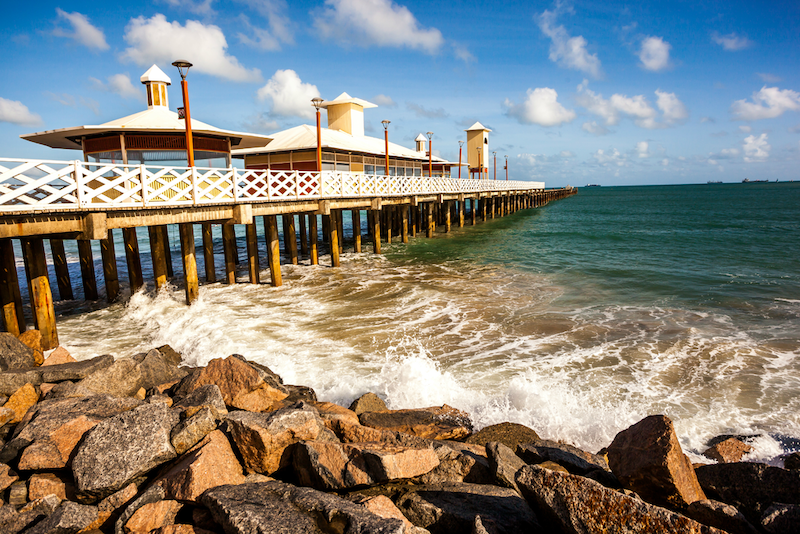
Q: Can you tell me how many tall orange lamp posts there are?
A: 8